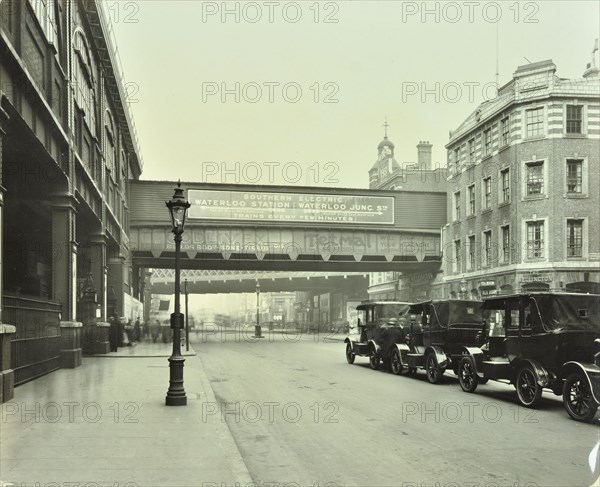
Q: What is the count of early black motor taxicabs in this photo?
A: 4